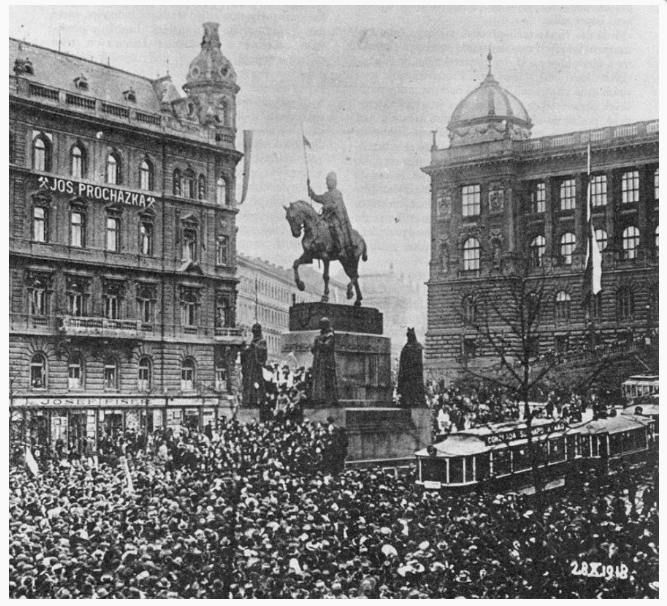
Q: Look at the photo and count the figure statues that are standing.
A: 3